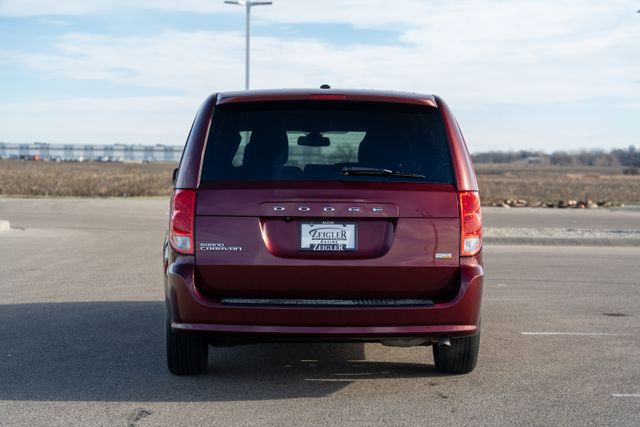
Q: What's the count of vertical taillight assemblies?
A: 2